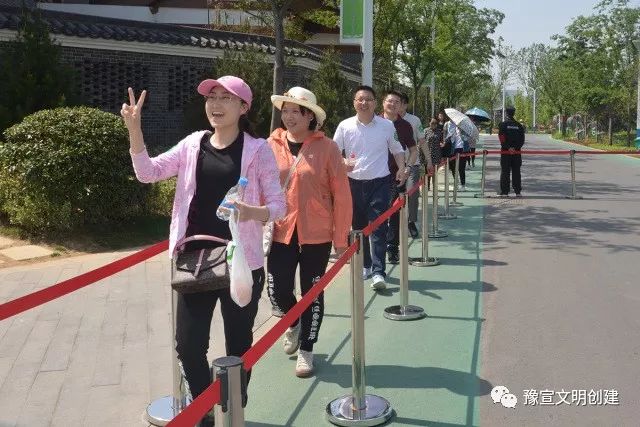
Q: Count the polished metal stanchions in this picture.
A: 10